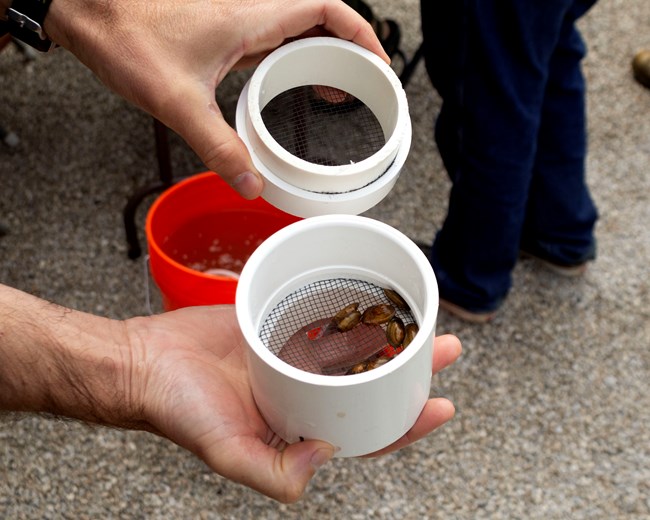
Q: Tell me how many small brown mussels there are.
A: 8